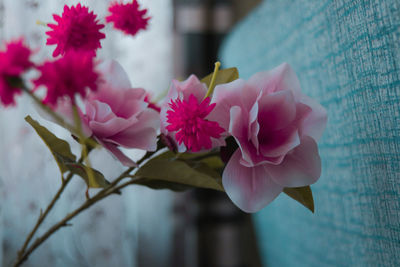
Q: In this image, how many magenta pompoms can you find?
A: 5